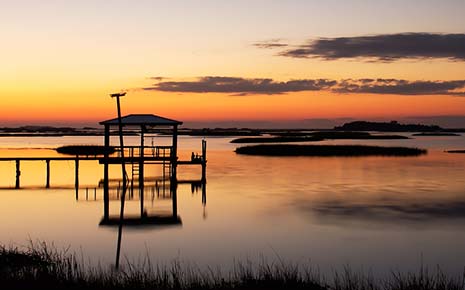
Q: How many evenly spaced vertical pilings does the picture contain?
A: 3